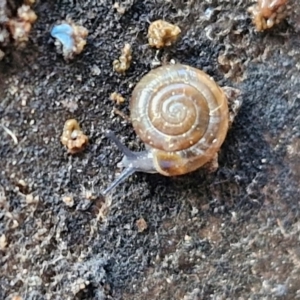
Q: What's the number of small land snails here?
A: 1